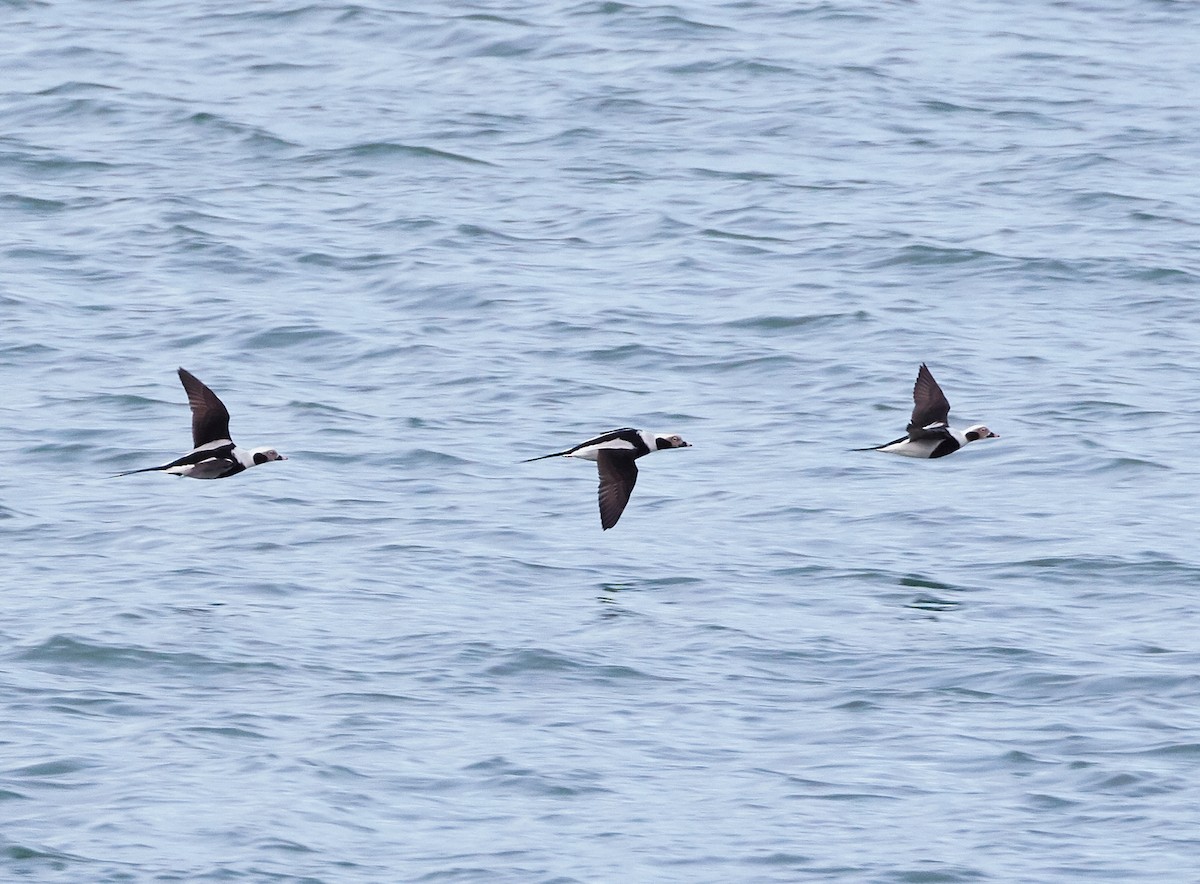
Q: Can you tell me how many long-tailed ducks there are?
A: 3